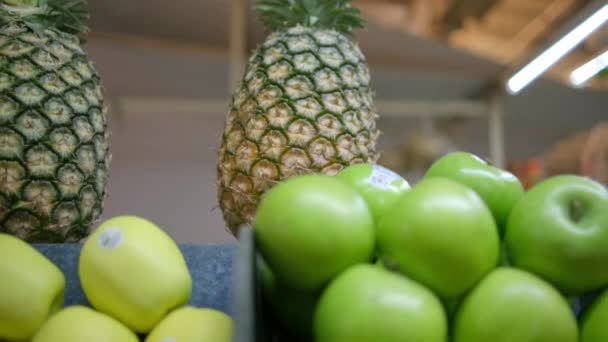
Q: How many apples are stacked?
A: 12